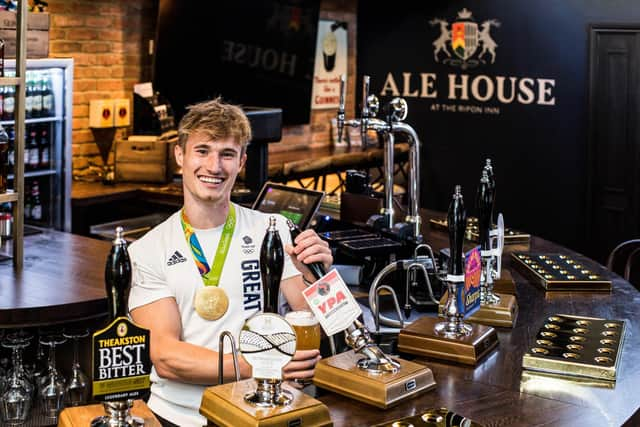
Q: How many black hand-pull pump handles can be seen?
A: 6